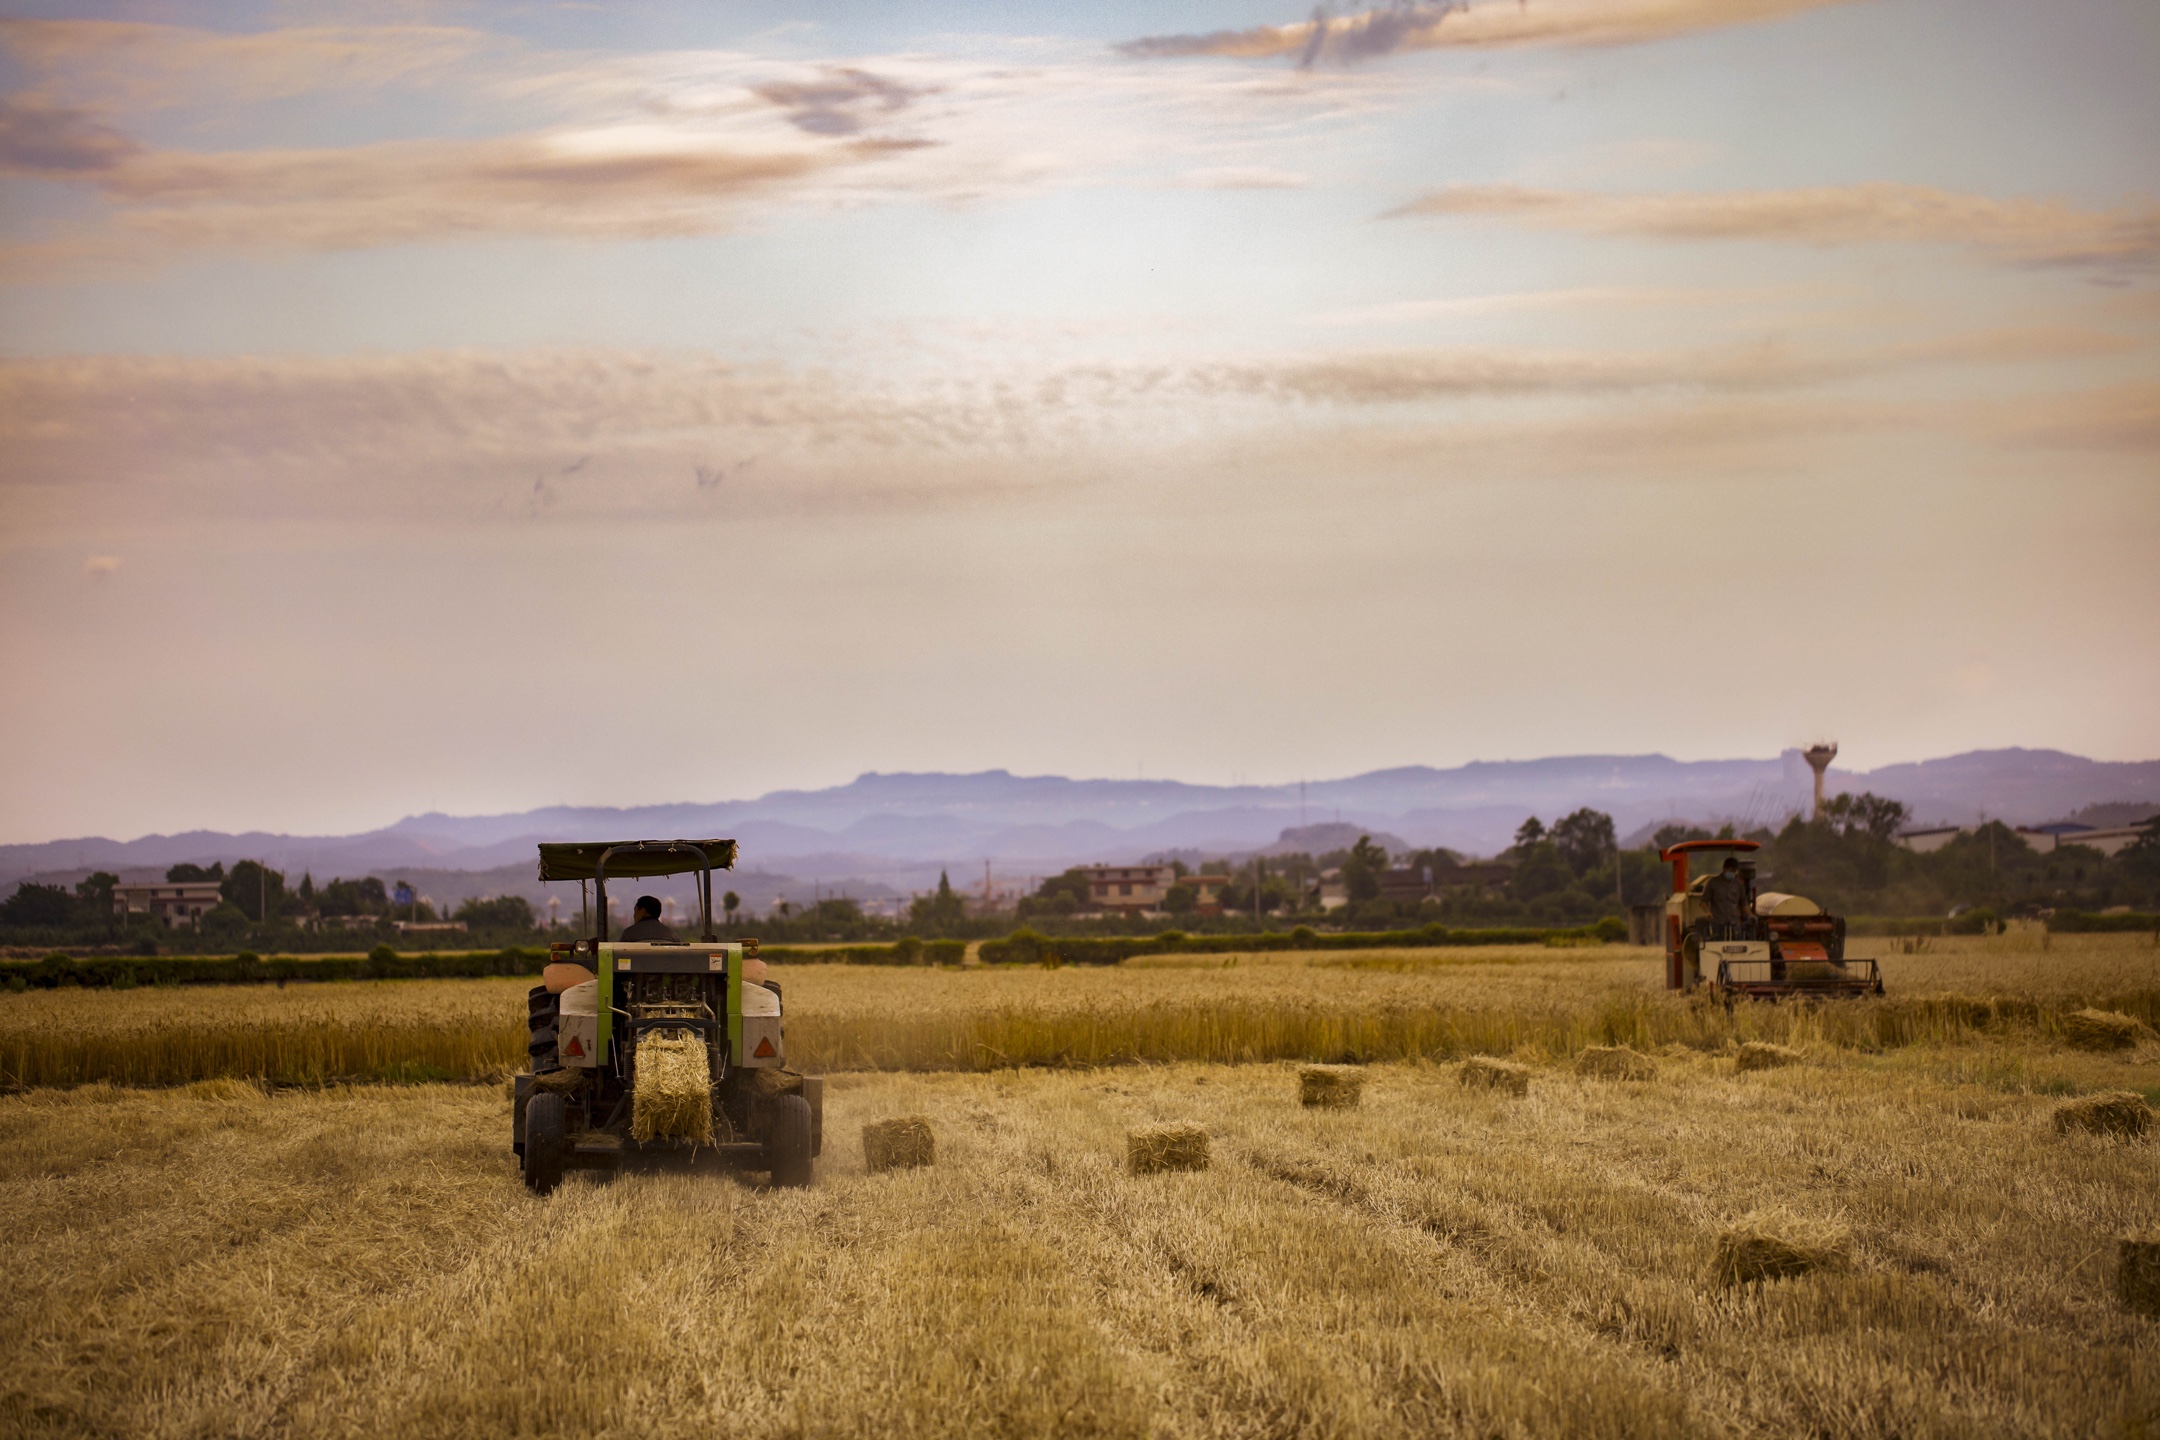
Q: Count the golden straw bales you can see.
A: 11